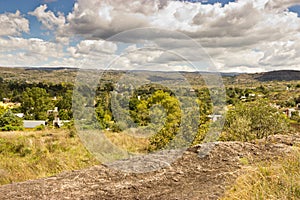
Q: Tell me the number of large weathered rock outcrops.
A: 1